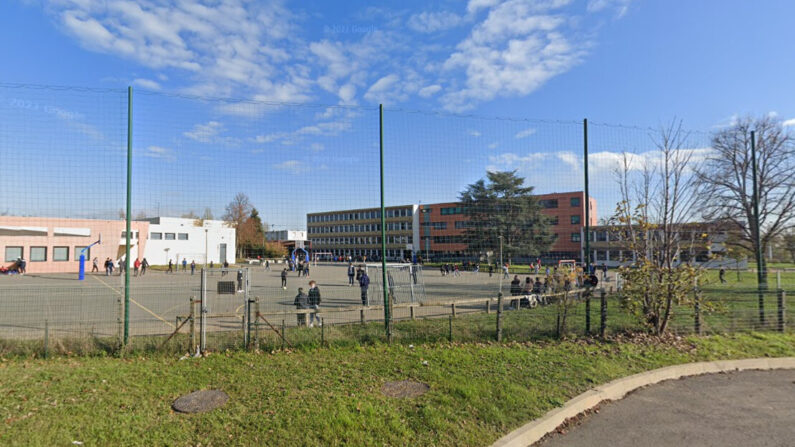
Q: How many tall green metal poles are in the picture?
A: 4